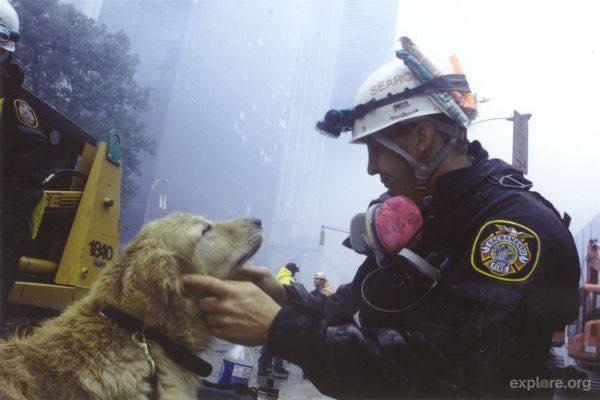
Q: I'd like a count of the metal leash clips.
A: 1